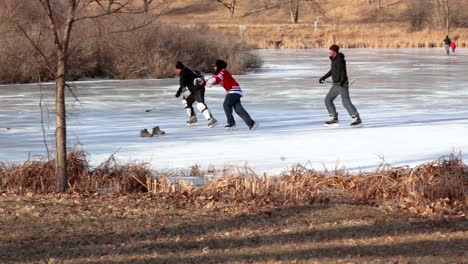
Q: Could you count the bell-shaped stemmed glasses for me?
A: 0